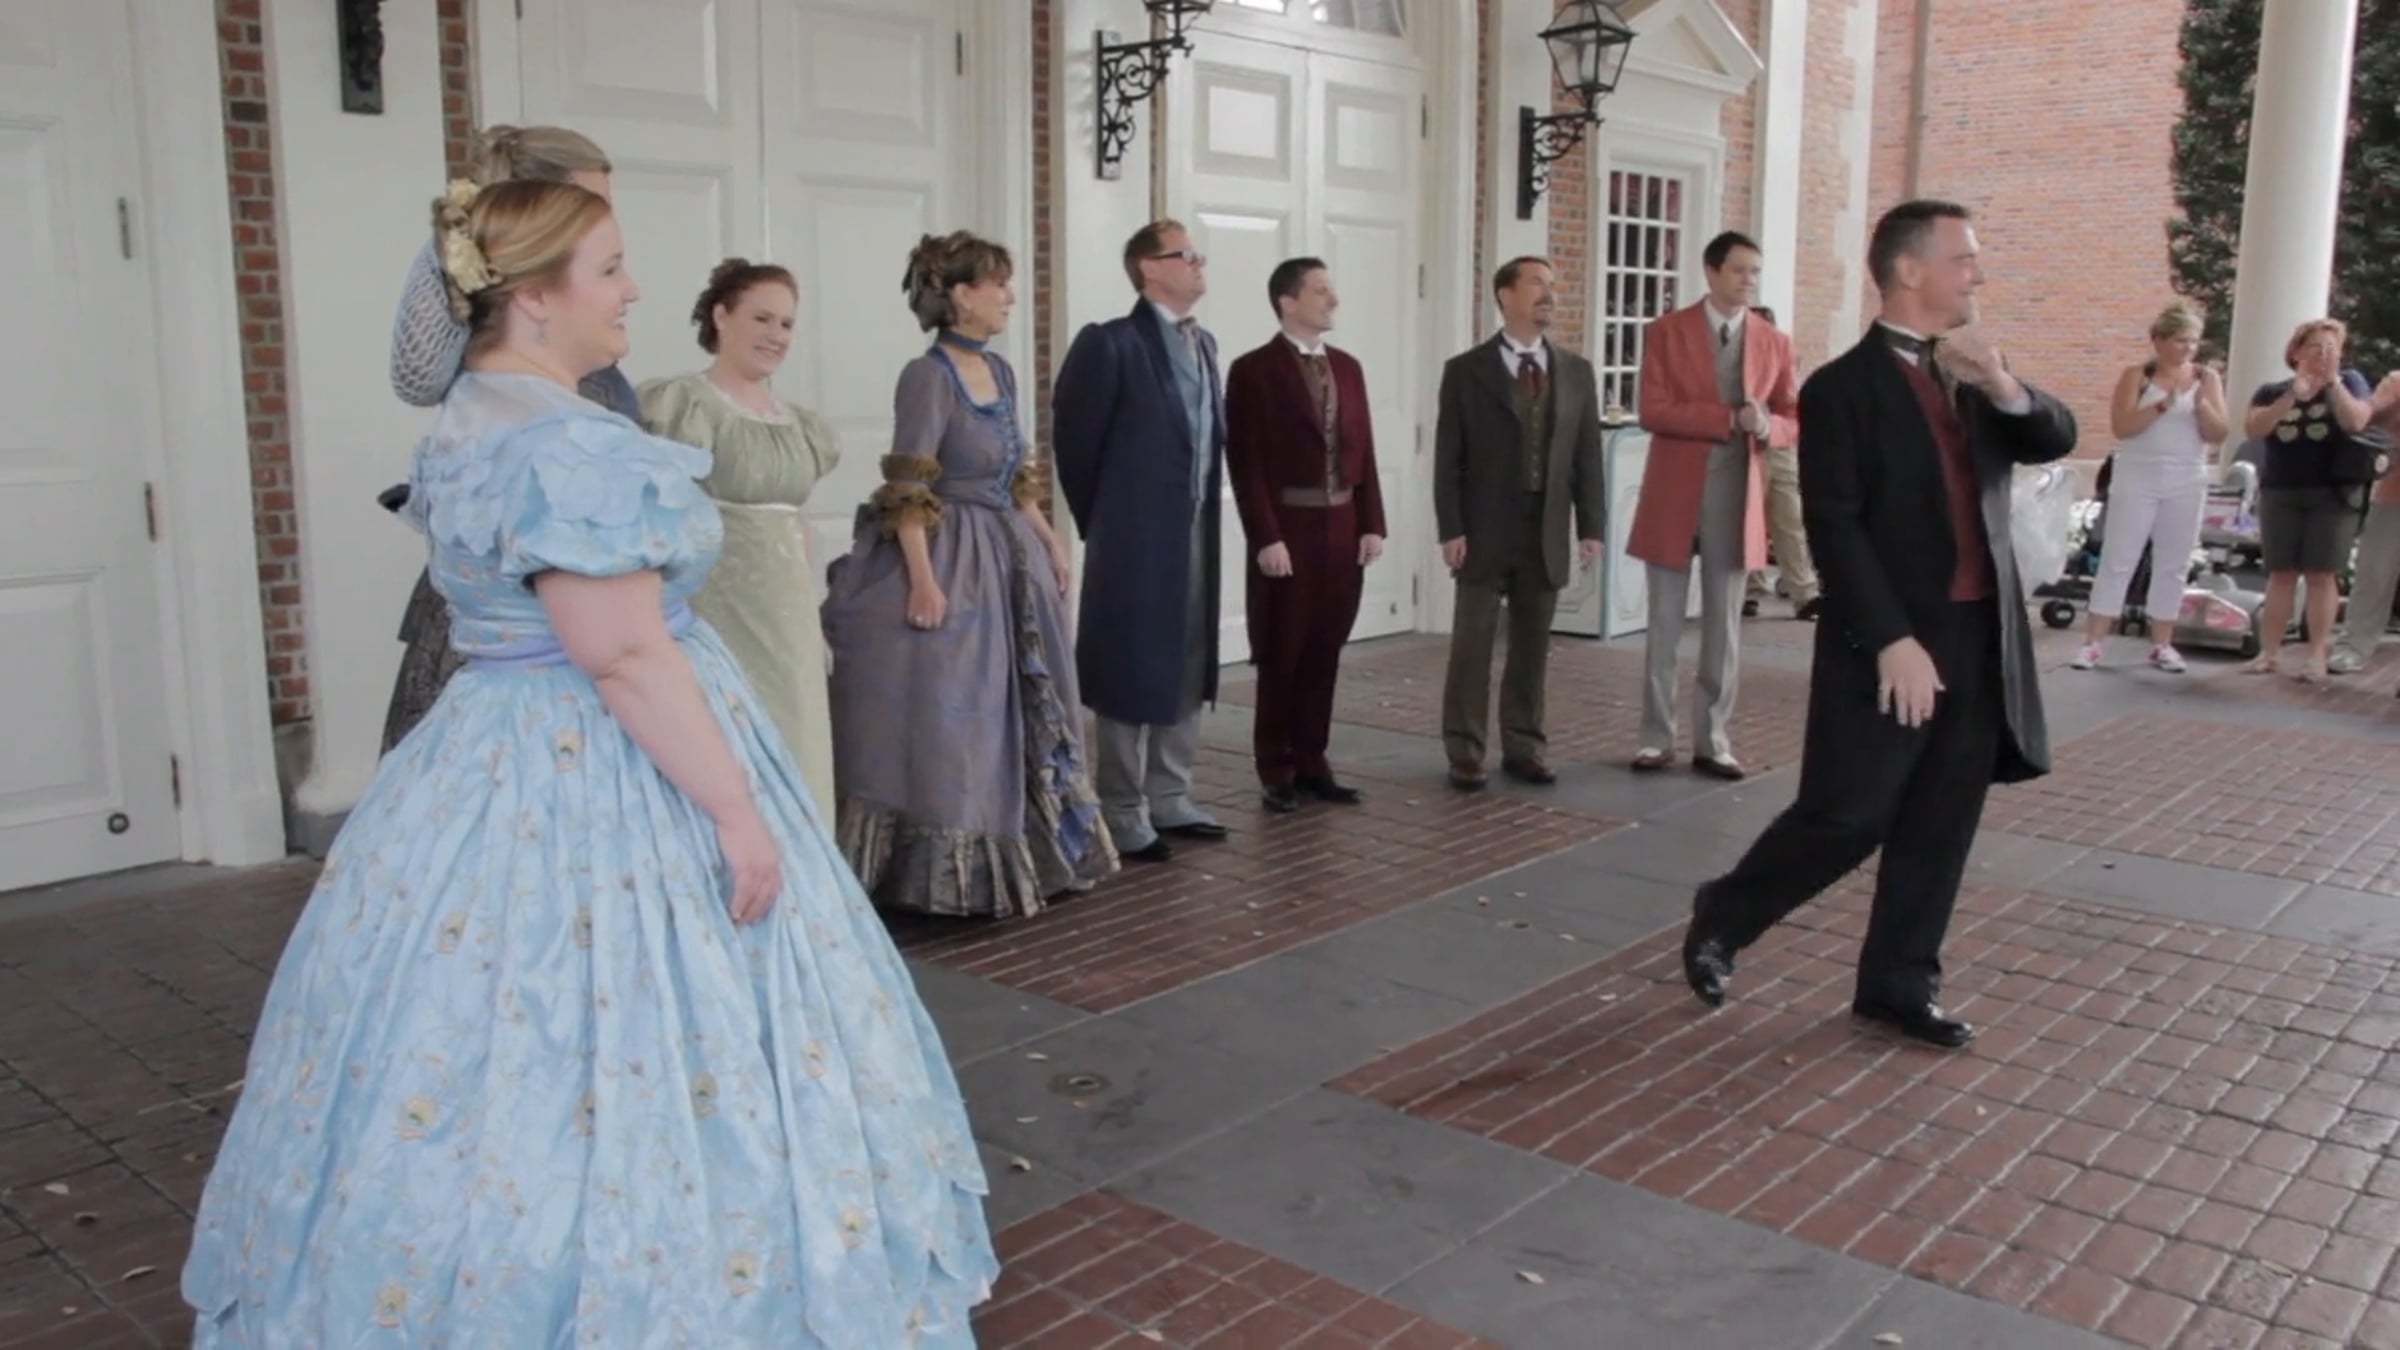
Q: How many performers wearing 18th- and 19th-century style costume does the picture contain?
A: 9